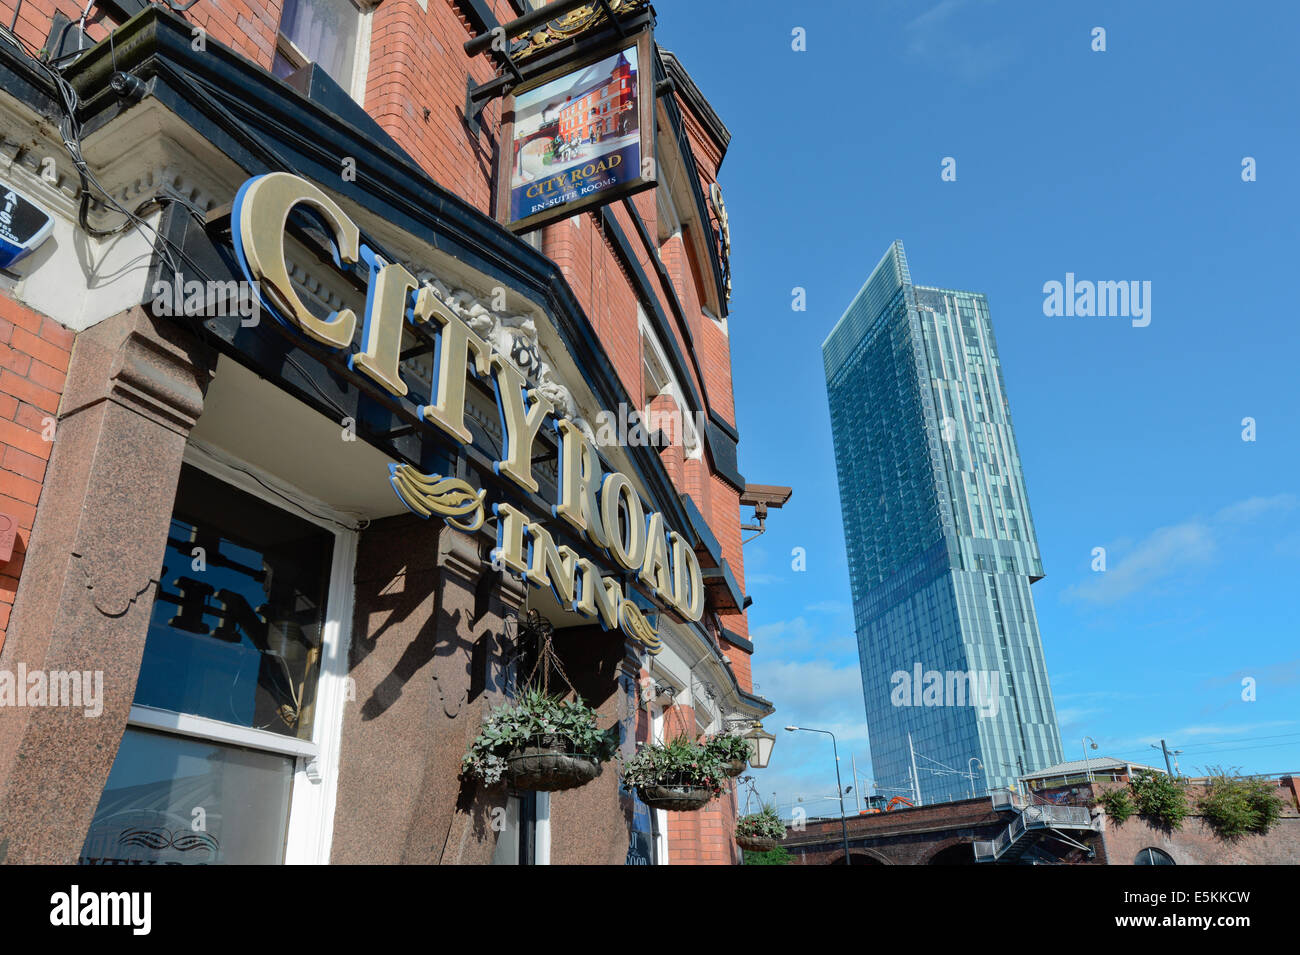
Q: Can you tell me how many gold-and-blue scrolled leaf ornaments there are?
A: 2